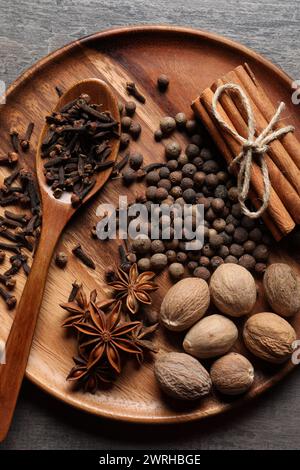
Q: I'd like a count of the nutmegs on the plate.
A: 7